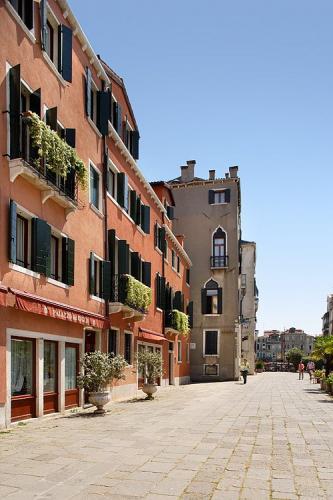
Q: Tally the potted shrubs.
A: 2